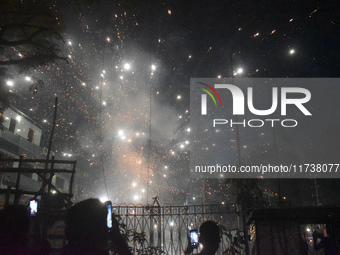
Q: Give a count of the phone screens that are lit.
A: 3